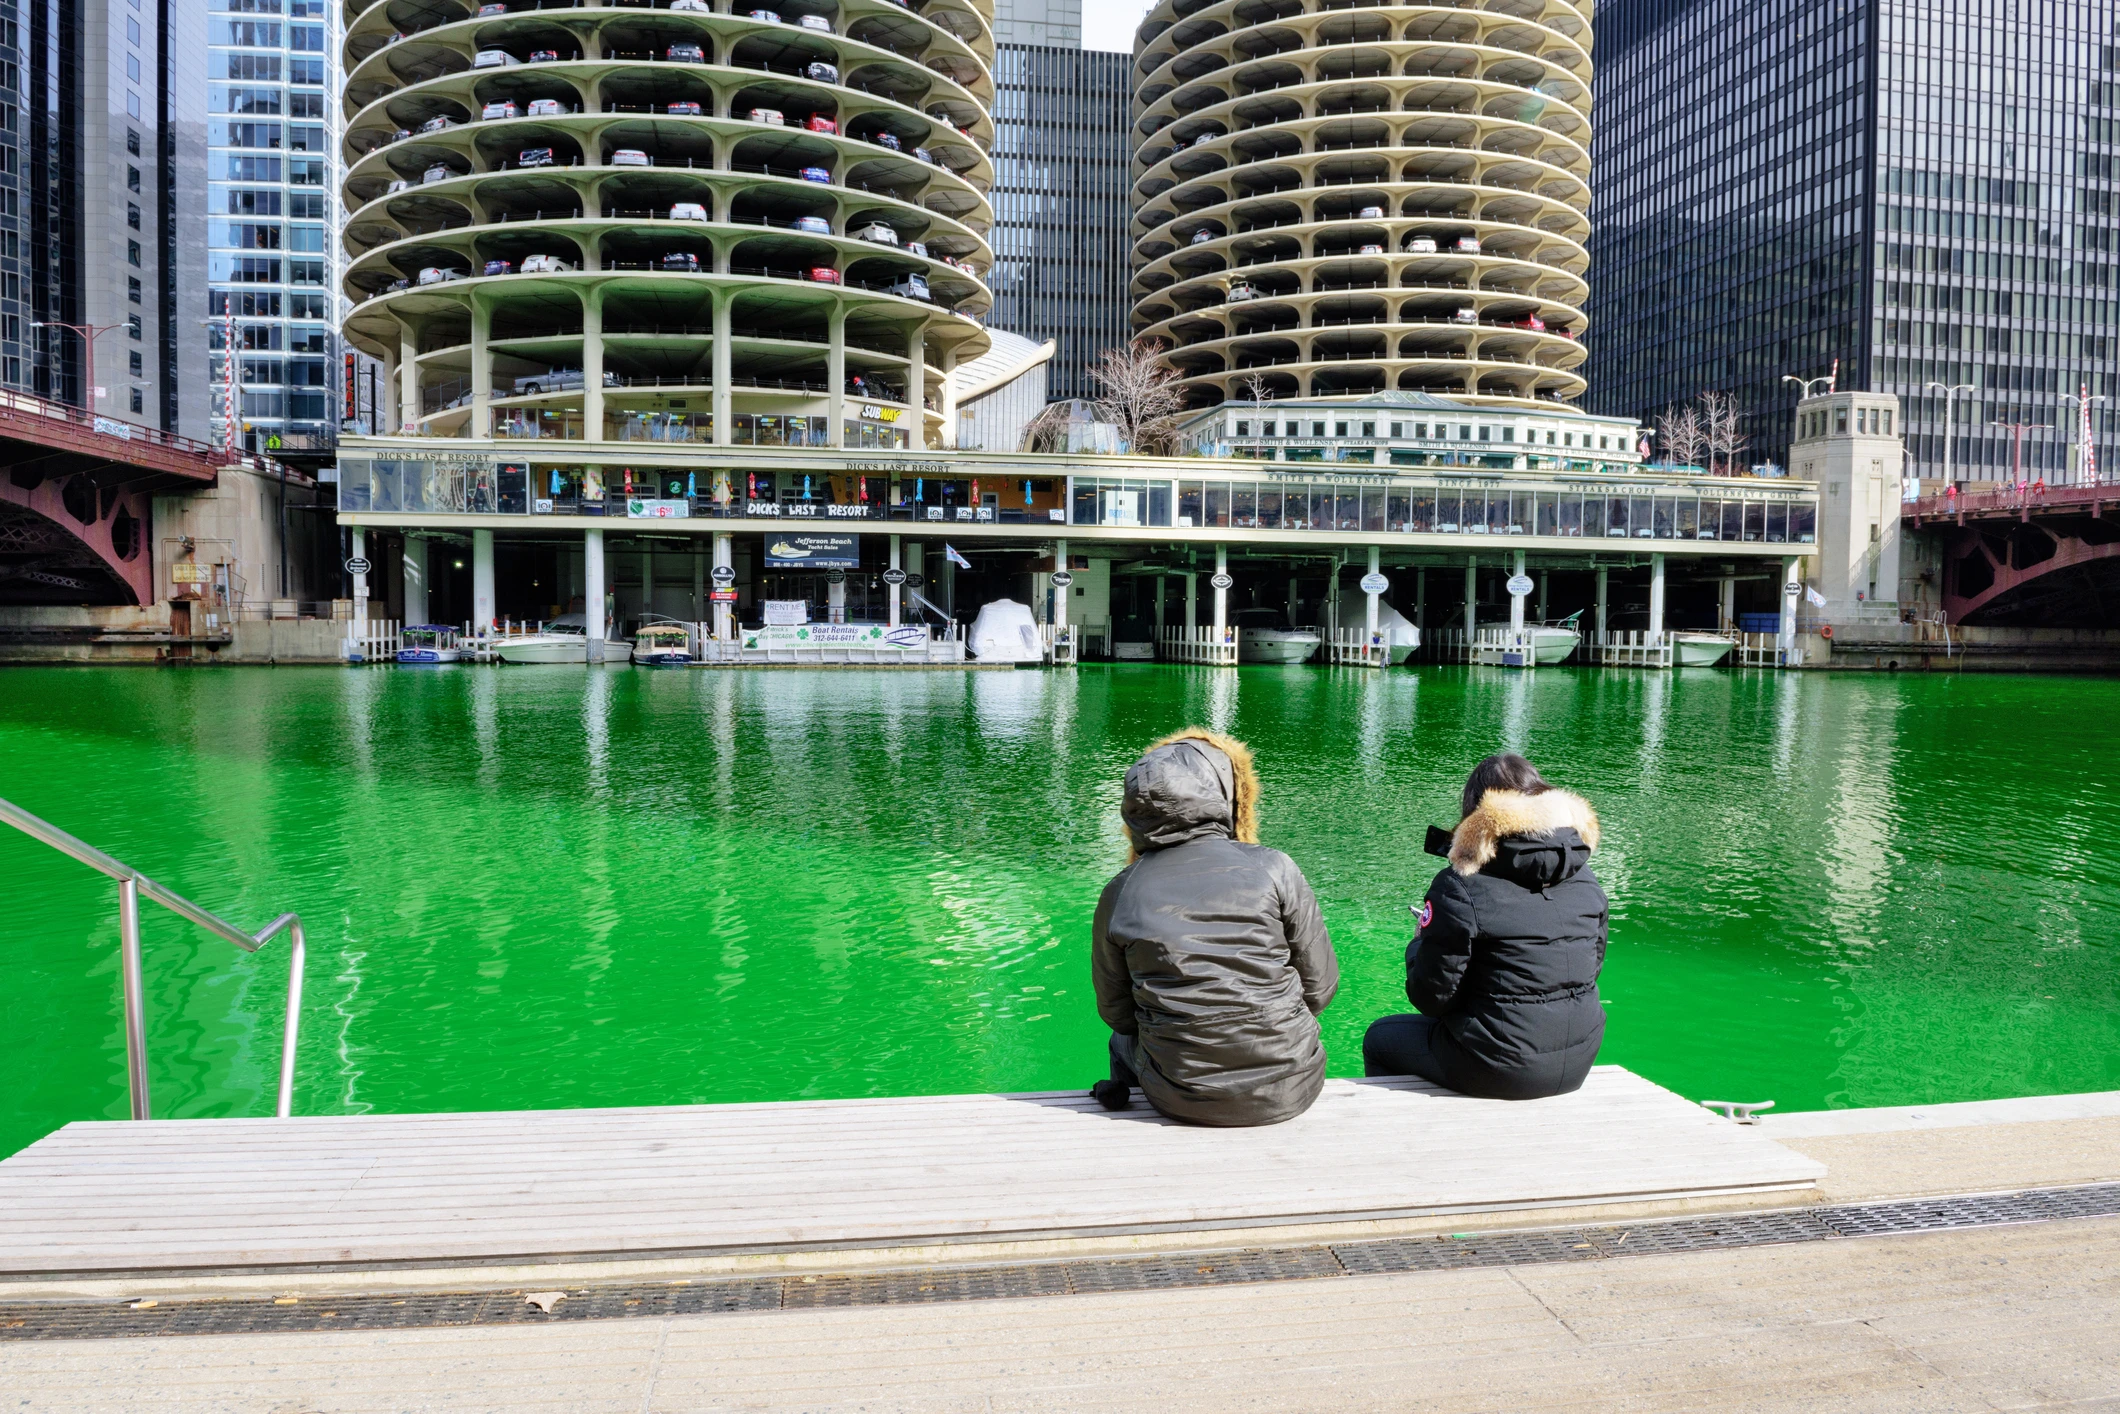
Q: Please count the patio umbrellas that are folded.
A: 9